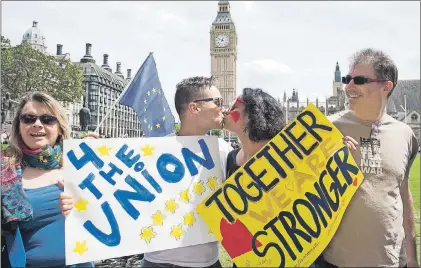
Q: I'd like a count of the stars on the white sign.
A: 12